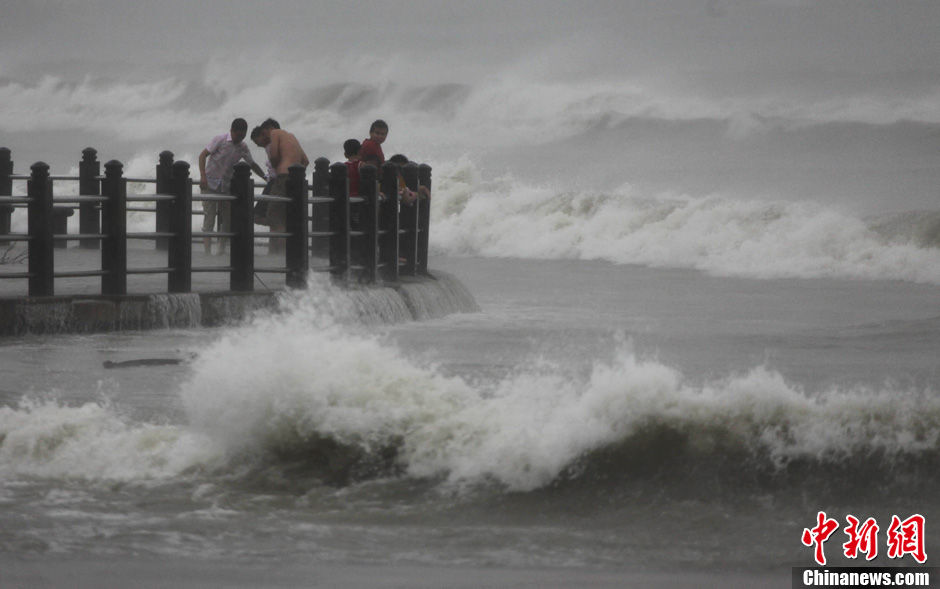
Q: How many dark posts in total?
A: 14